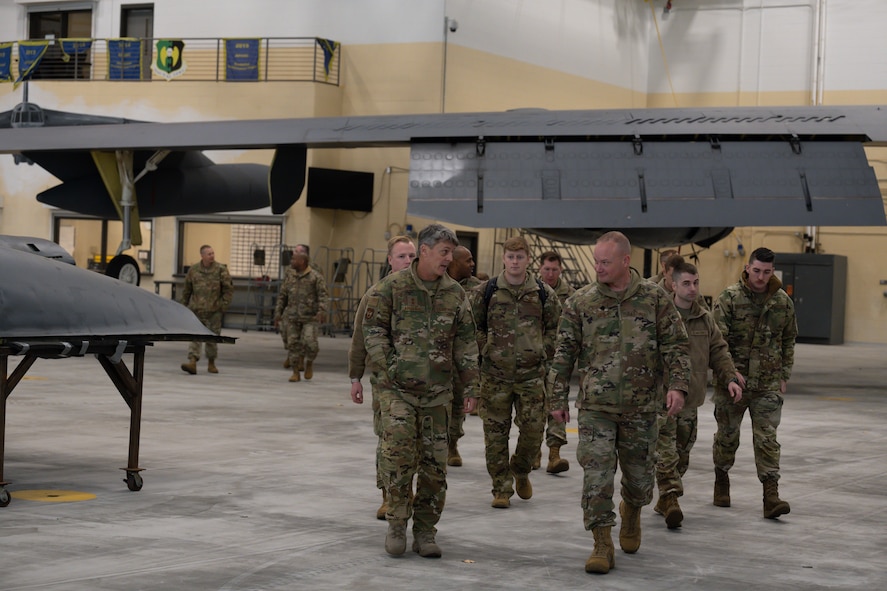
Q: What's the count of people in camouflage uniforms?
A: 13